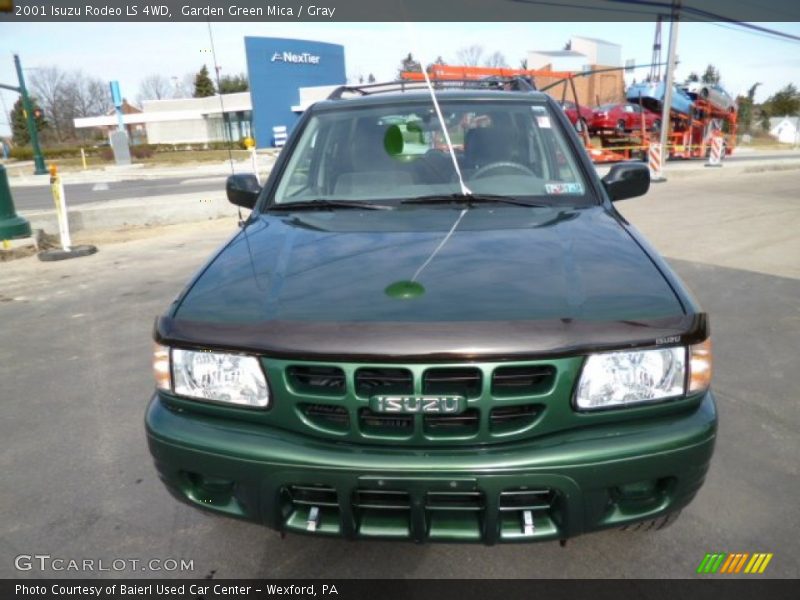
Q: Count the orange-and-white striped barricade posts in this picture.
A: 2